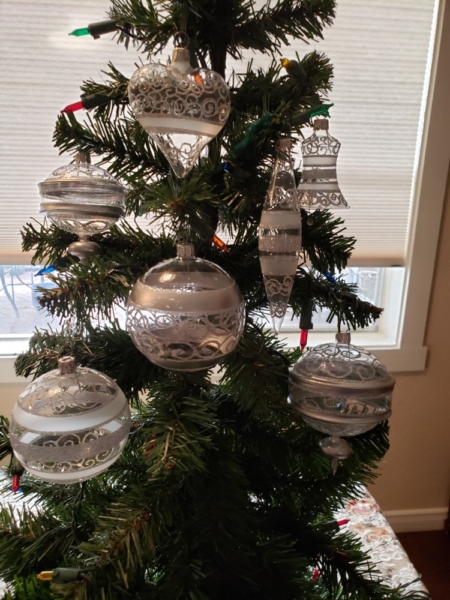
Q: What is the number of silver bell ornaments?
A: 1